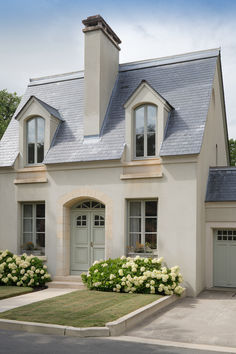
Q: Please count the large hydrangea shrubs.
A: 2